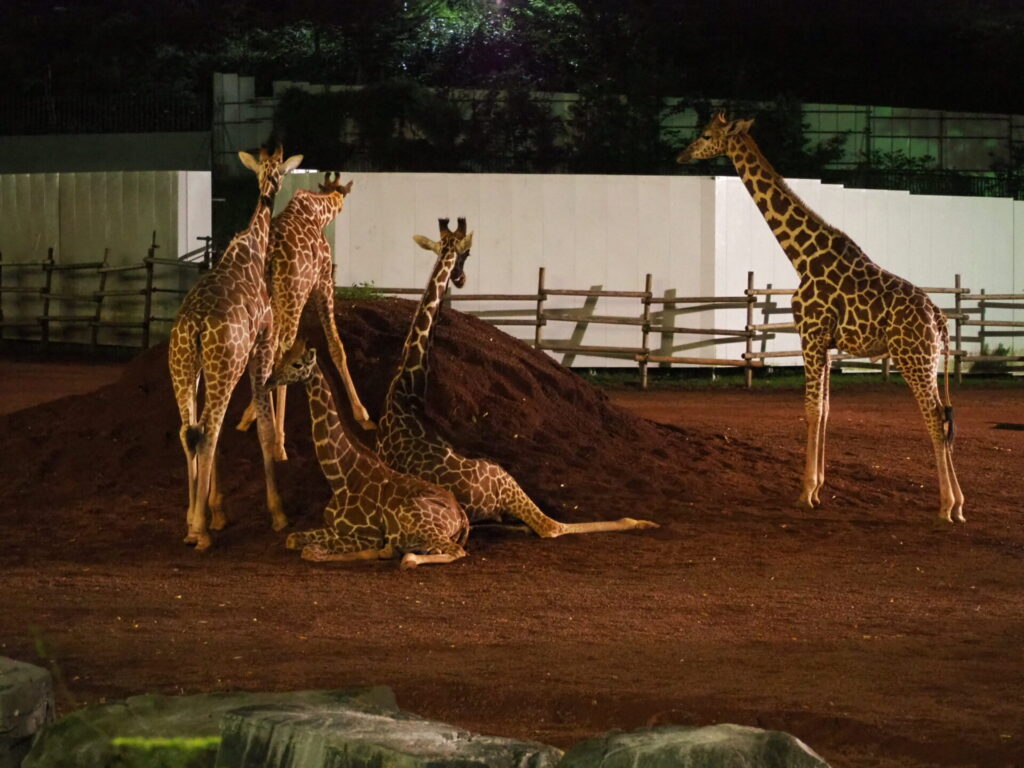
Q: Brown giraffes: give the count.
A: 5